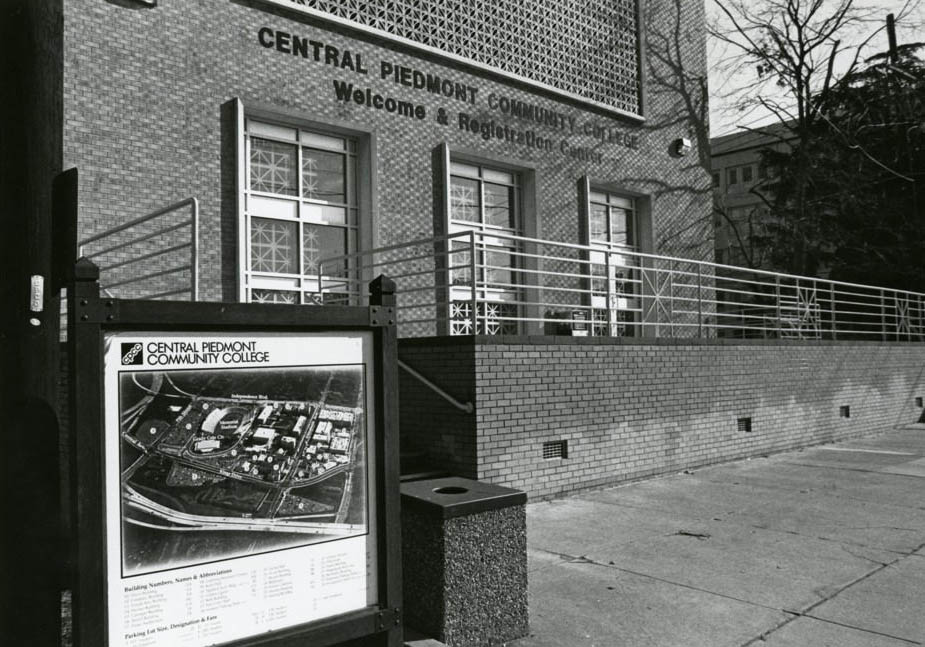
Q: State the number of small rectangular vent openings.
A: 4